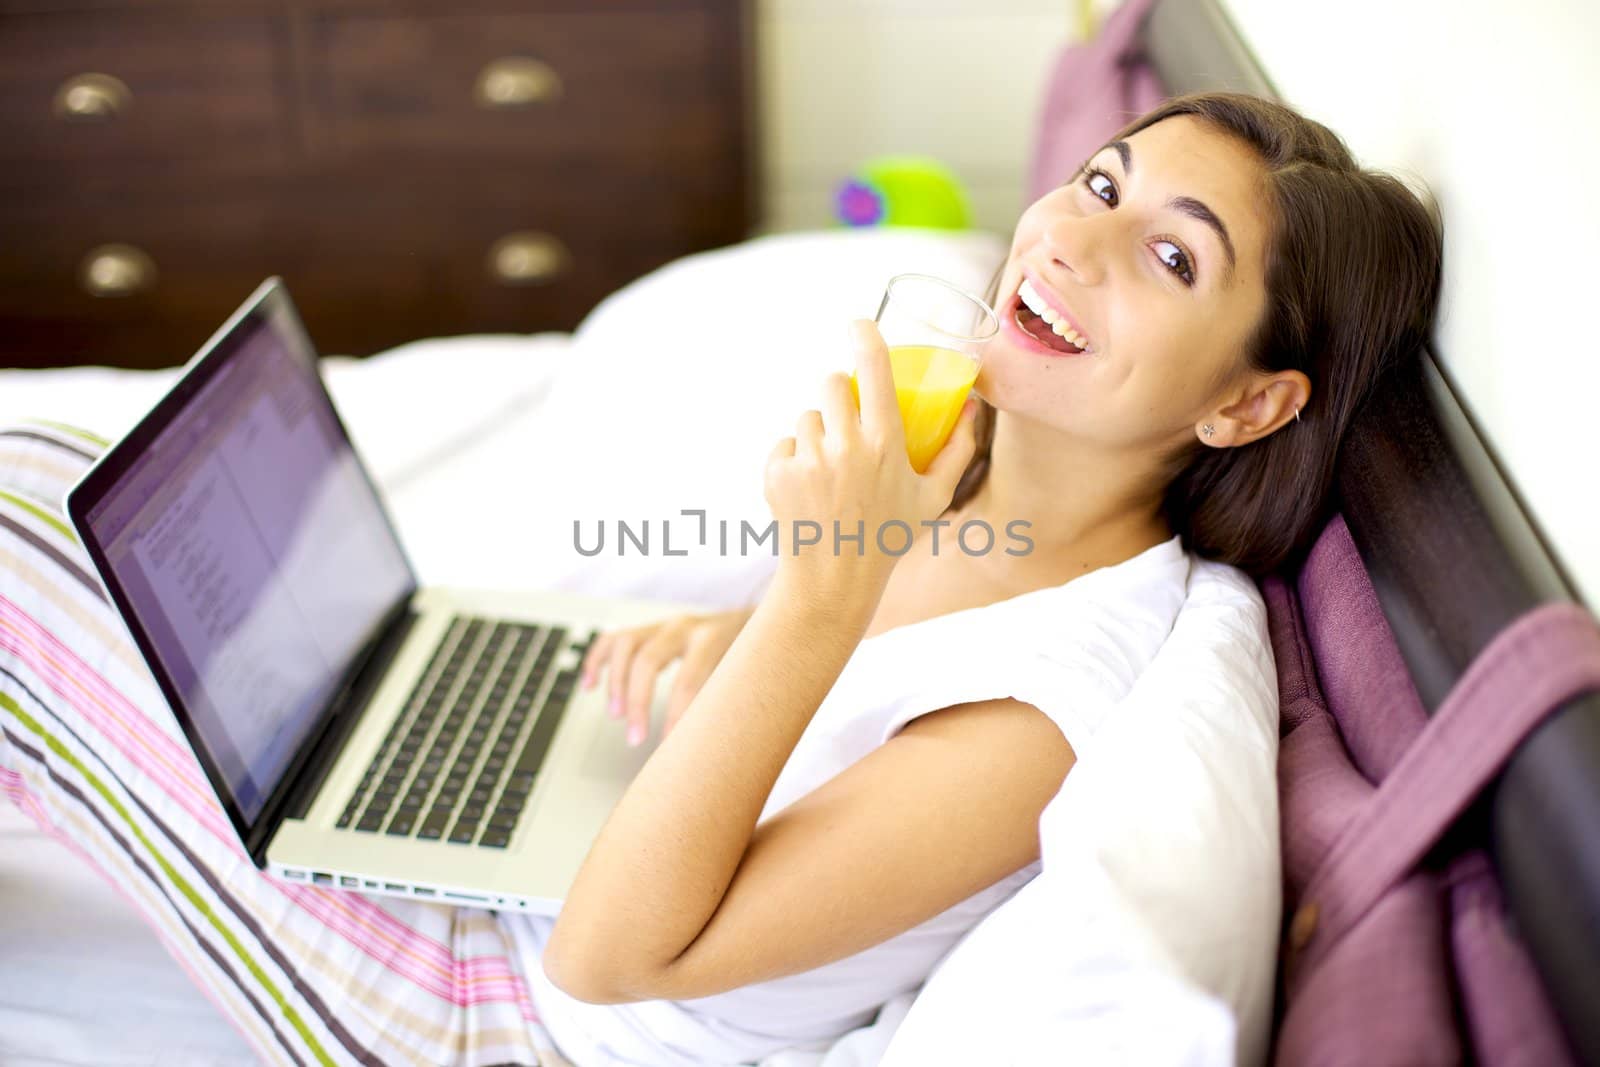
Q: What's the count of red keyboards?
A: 0